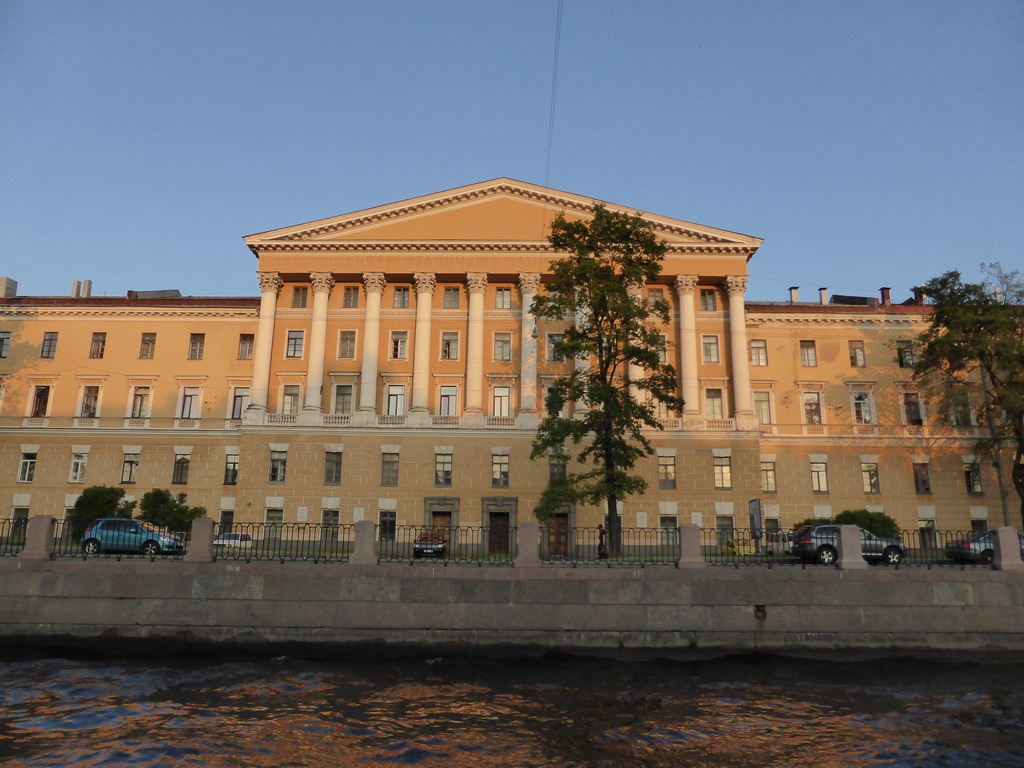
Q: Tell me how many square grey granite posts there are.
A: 7